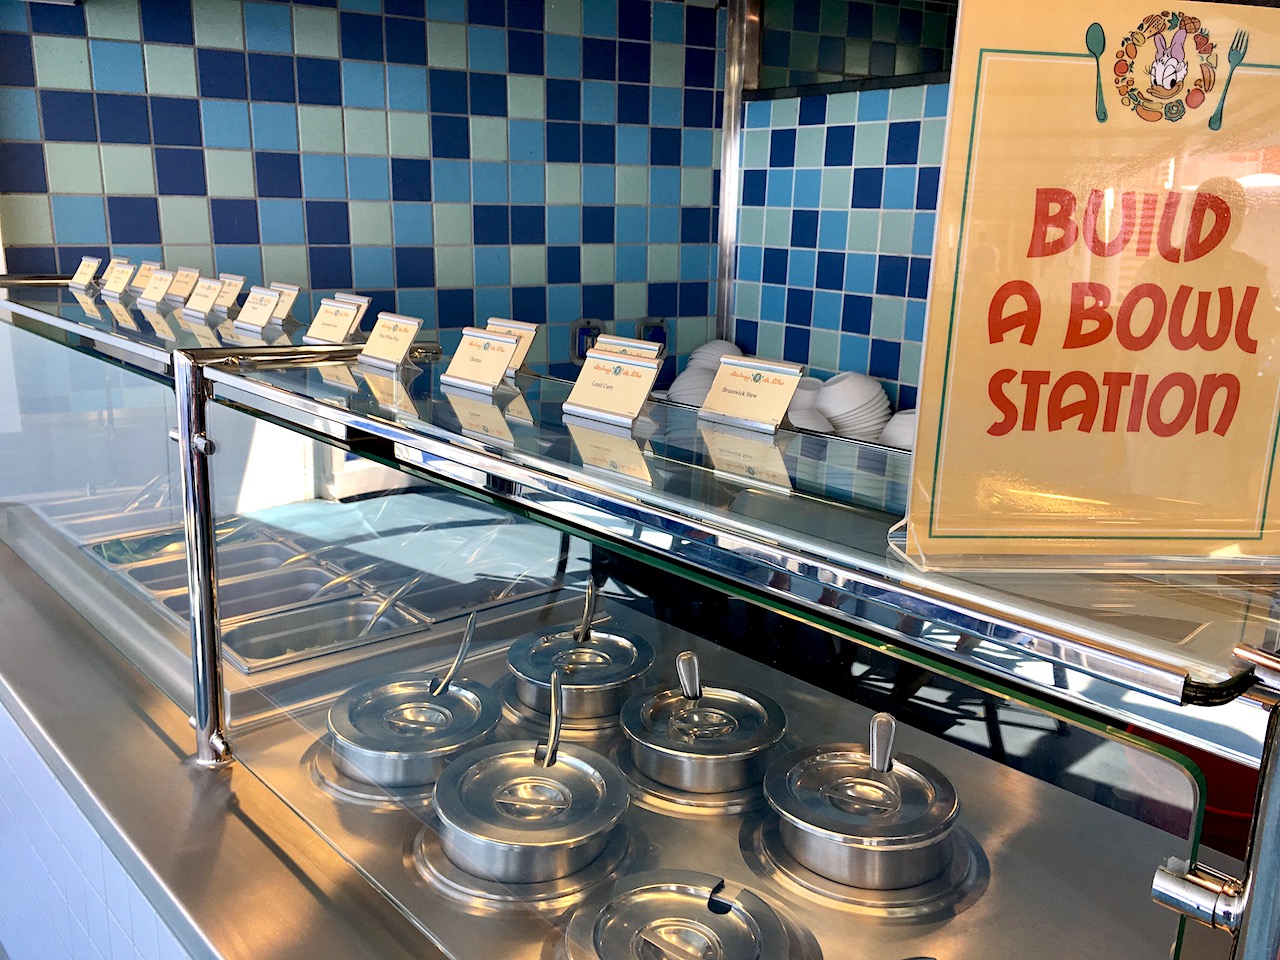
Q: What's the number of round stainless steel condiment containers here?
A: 6